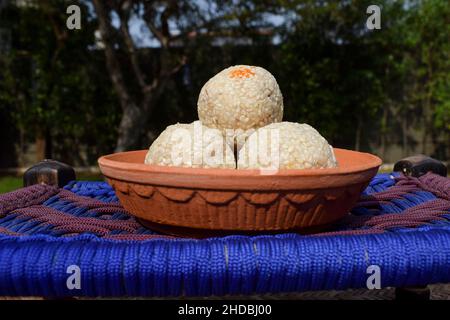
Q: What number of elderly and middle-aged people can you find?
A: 0